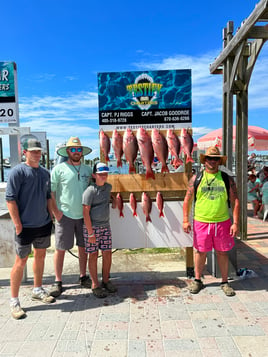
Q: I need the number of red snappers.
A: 11